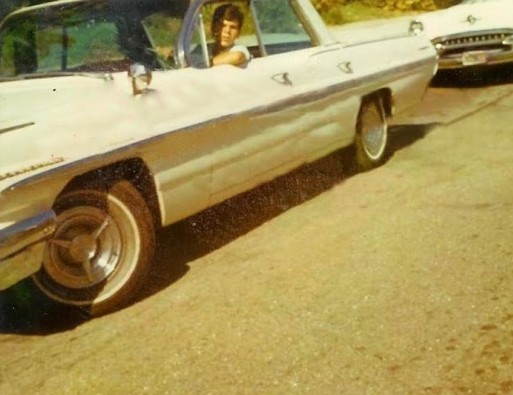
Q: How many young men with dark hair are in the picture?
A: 1